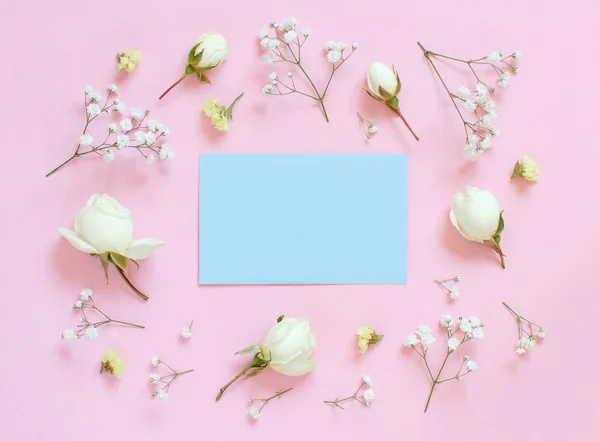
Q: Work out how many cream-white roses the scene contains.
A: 5